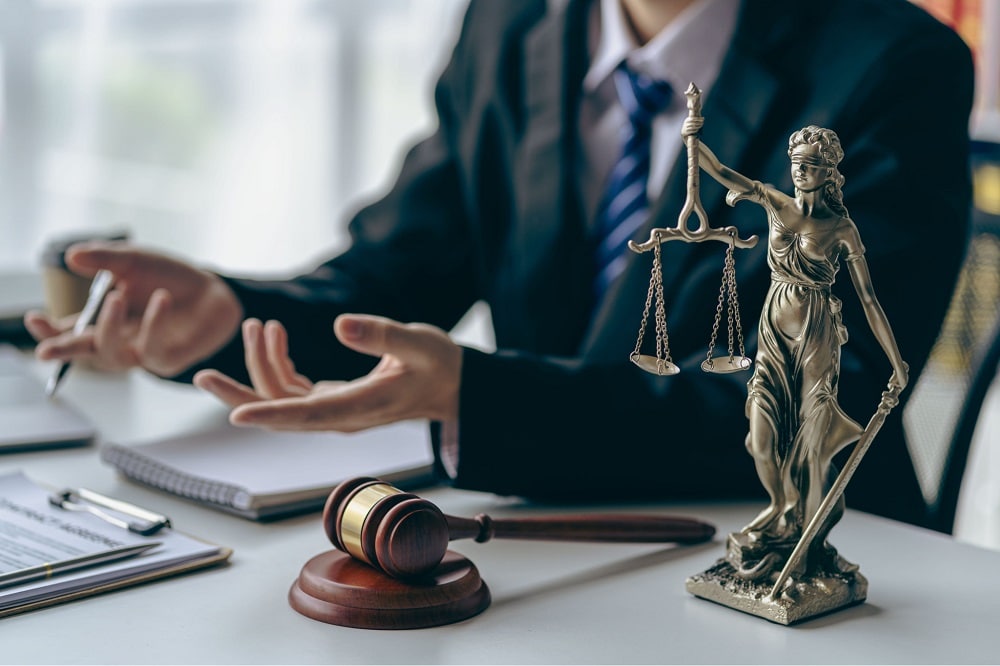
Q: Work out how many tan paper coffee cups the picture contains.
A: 1